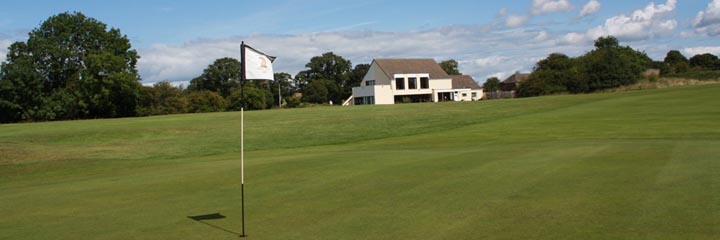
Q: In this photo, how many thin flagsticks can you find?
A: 1